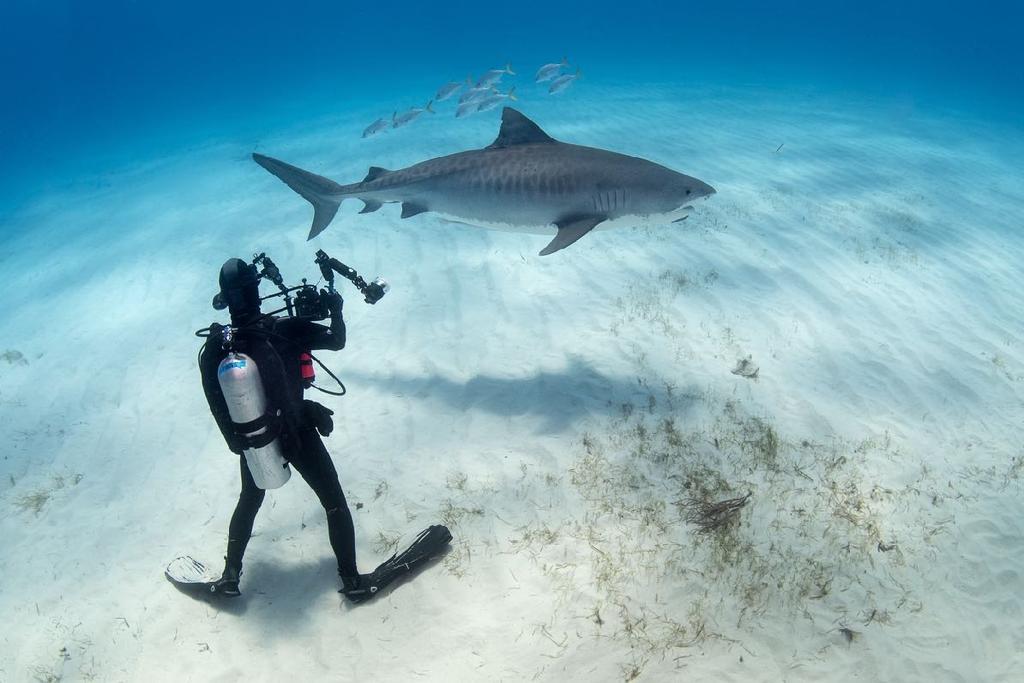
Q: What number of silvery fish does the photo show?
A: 9